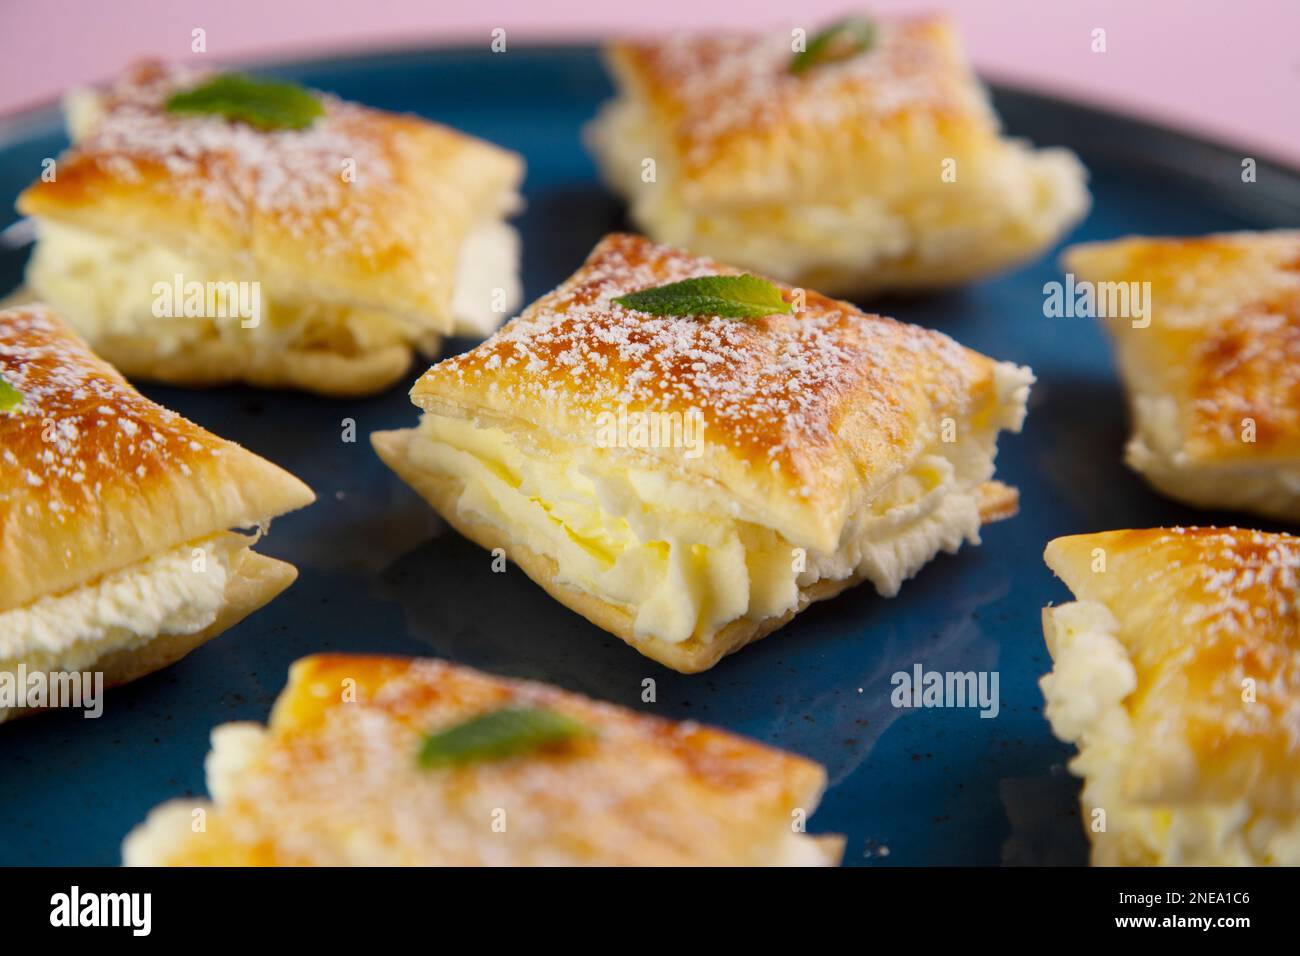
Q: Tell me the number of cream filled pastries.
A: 7